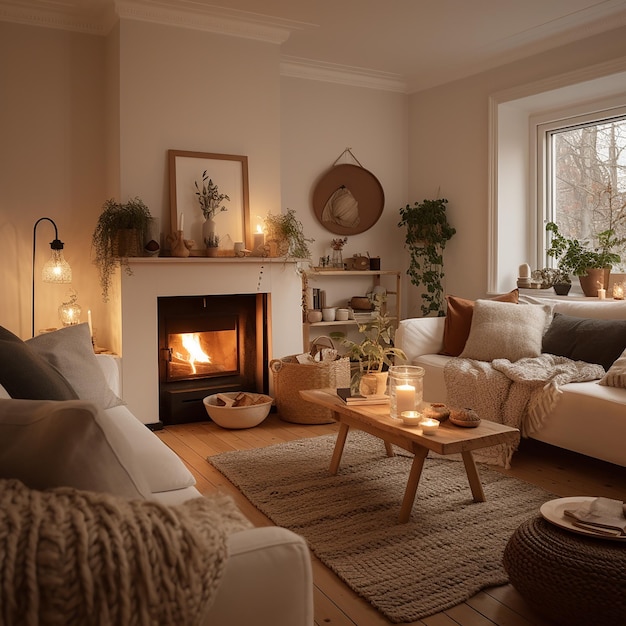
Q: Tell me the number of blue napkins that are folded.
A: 0